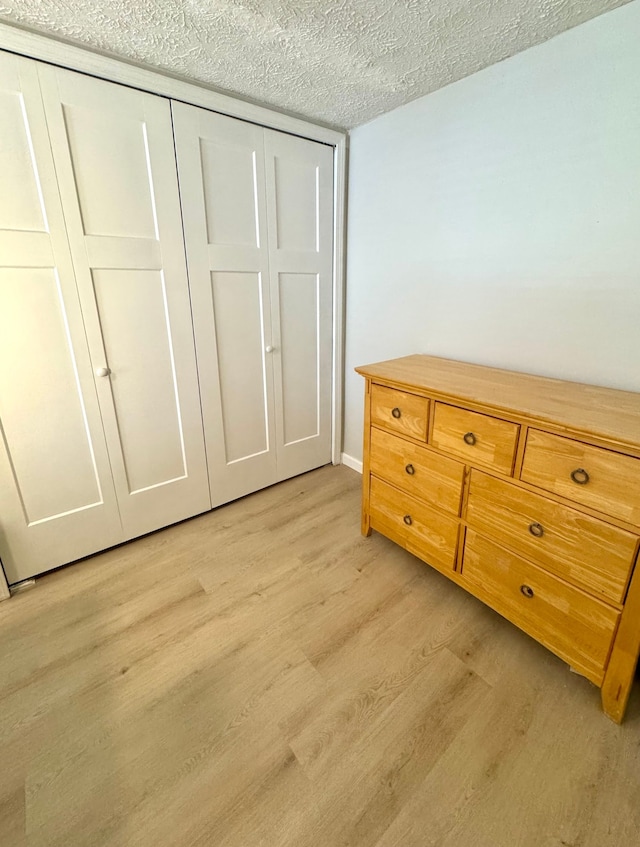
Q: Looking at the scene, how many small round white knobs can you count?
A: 2